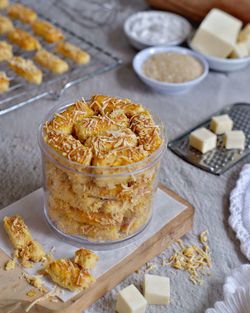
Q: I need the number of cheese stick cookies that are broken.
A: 2